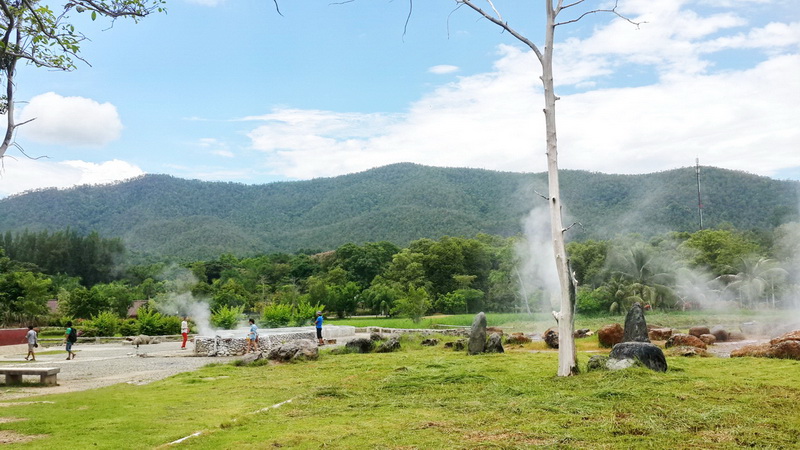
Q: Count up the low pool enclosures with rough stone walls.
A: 1